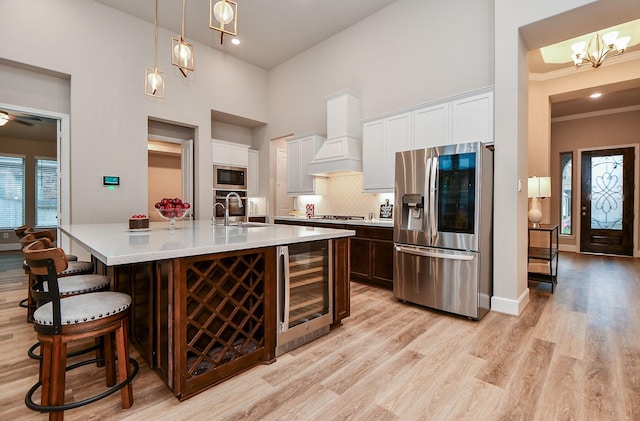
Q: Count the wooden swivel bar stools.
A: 4